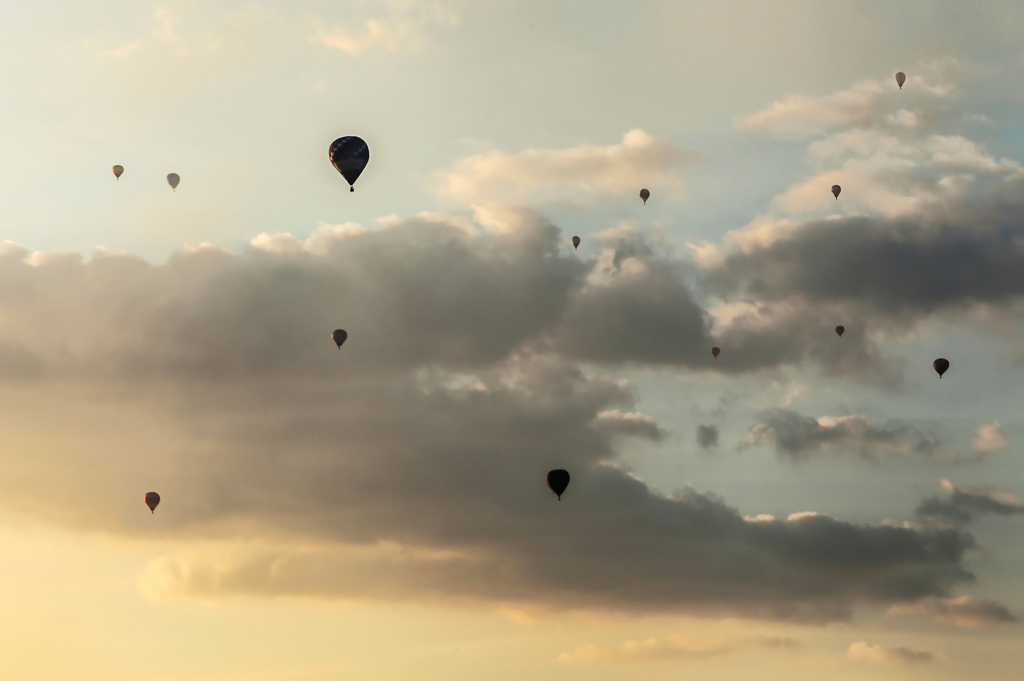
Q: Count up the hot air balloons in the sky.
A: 13